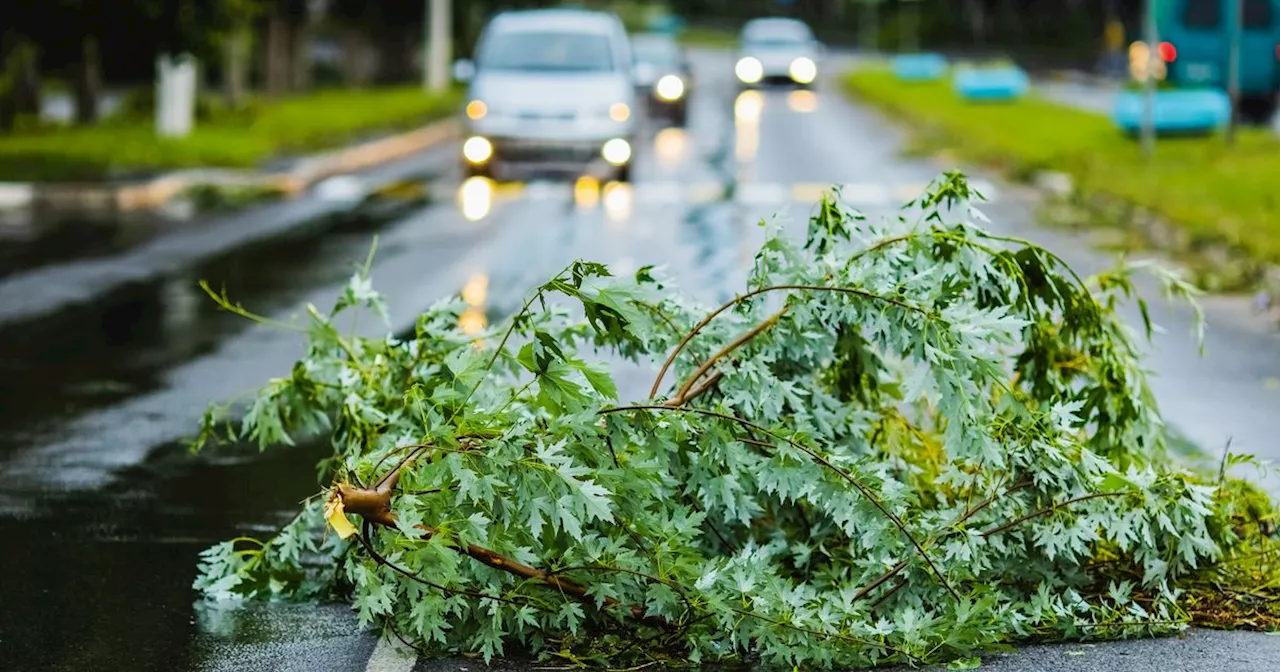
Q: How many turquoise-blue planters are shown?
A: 3